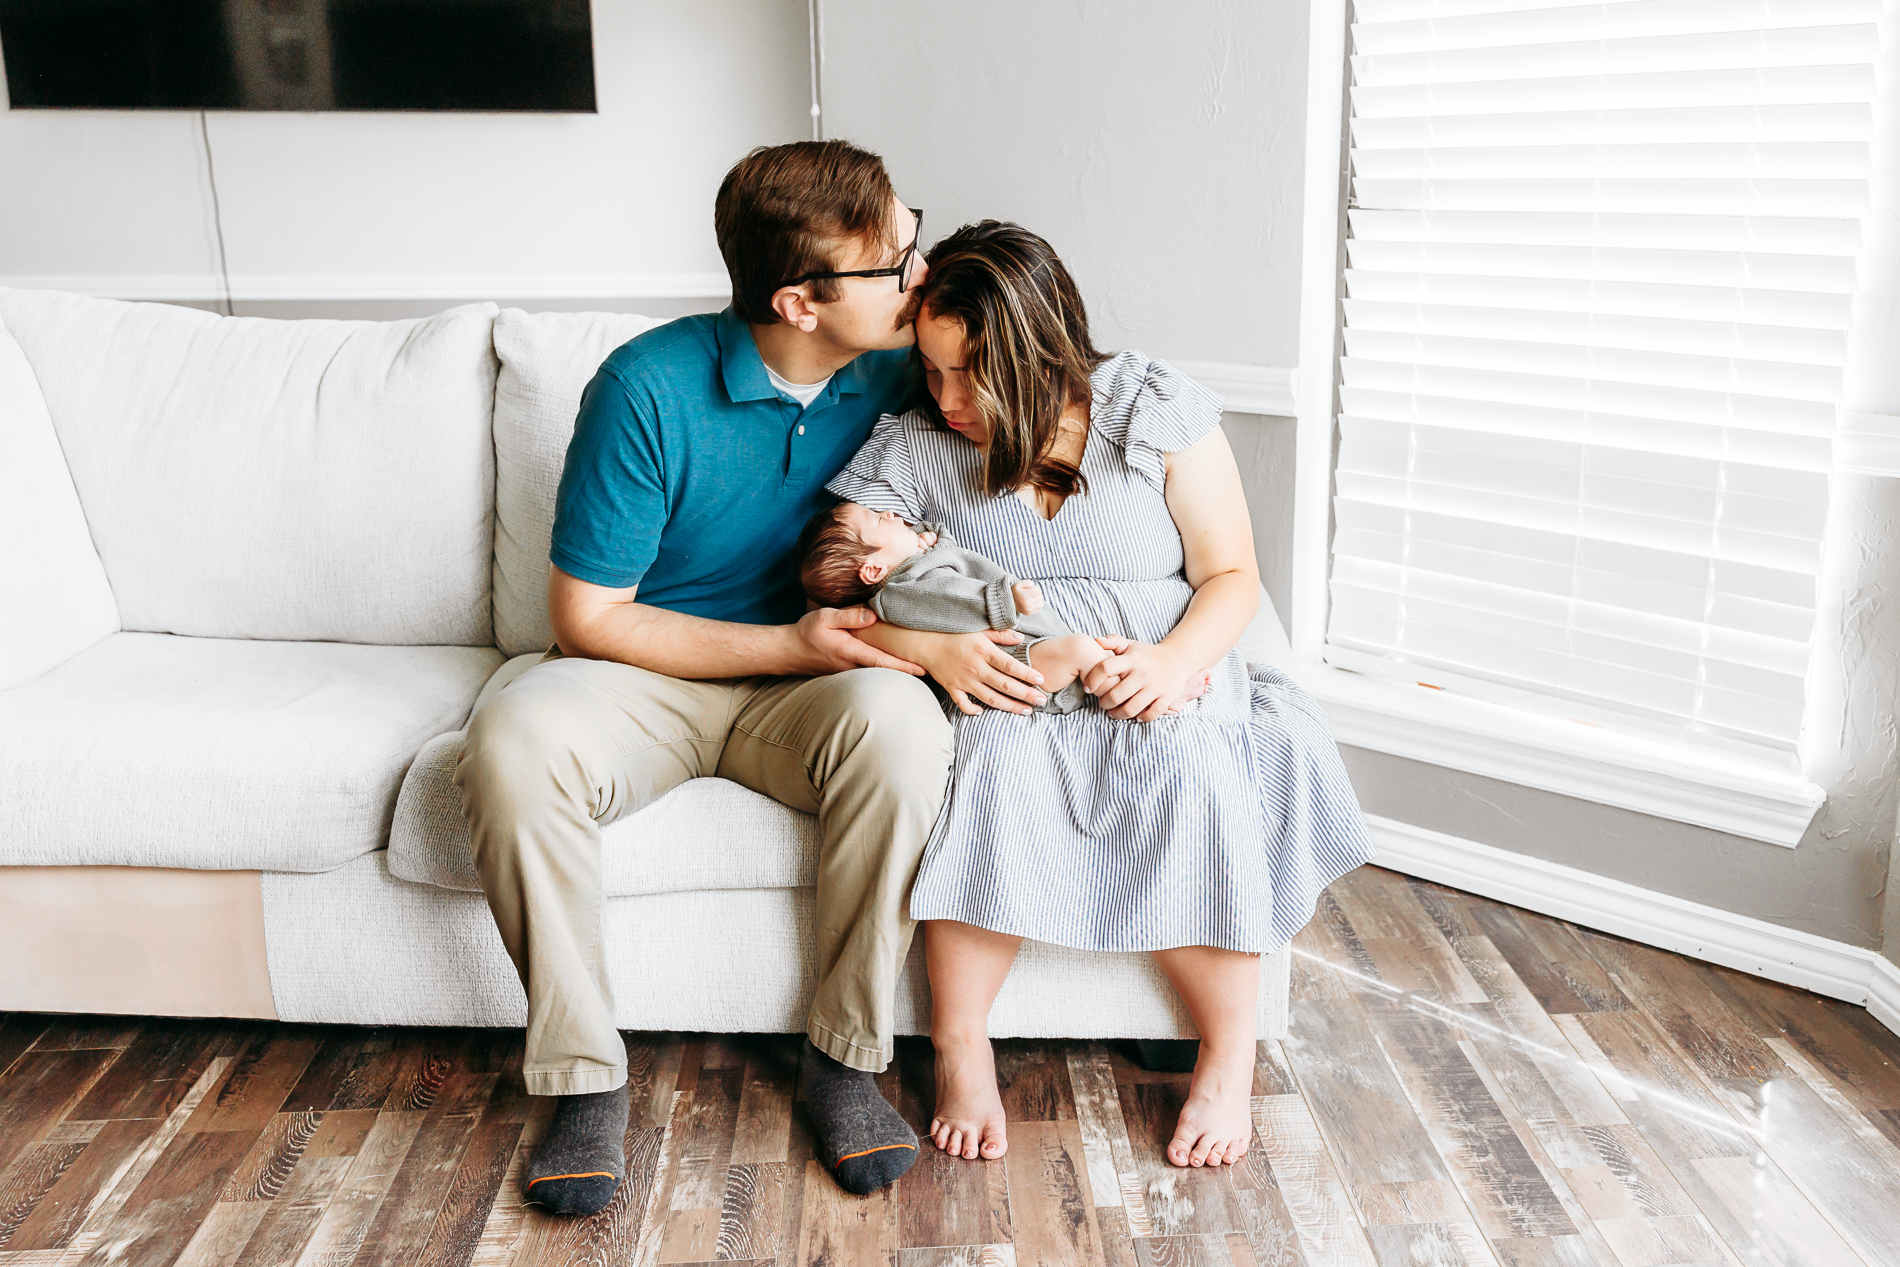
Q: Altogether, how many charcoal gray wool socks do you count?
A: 2